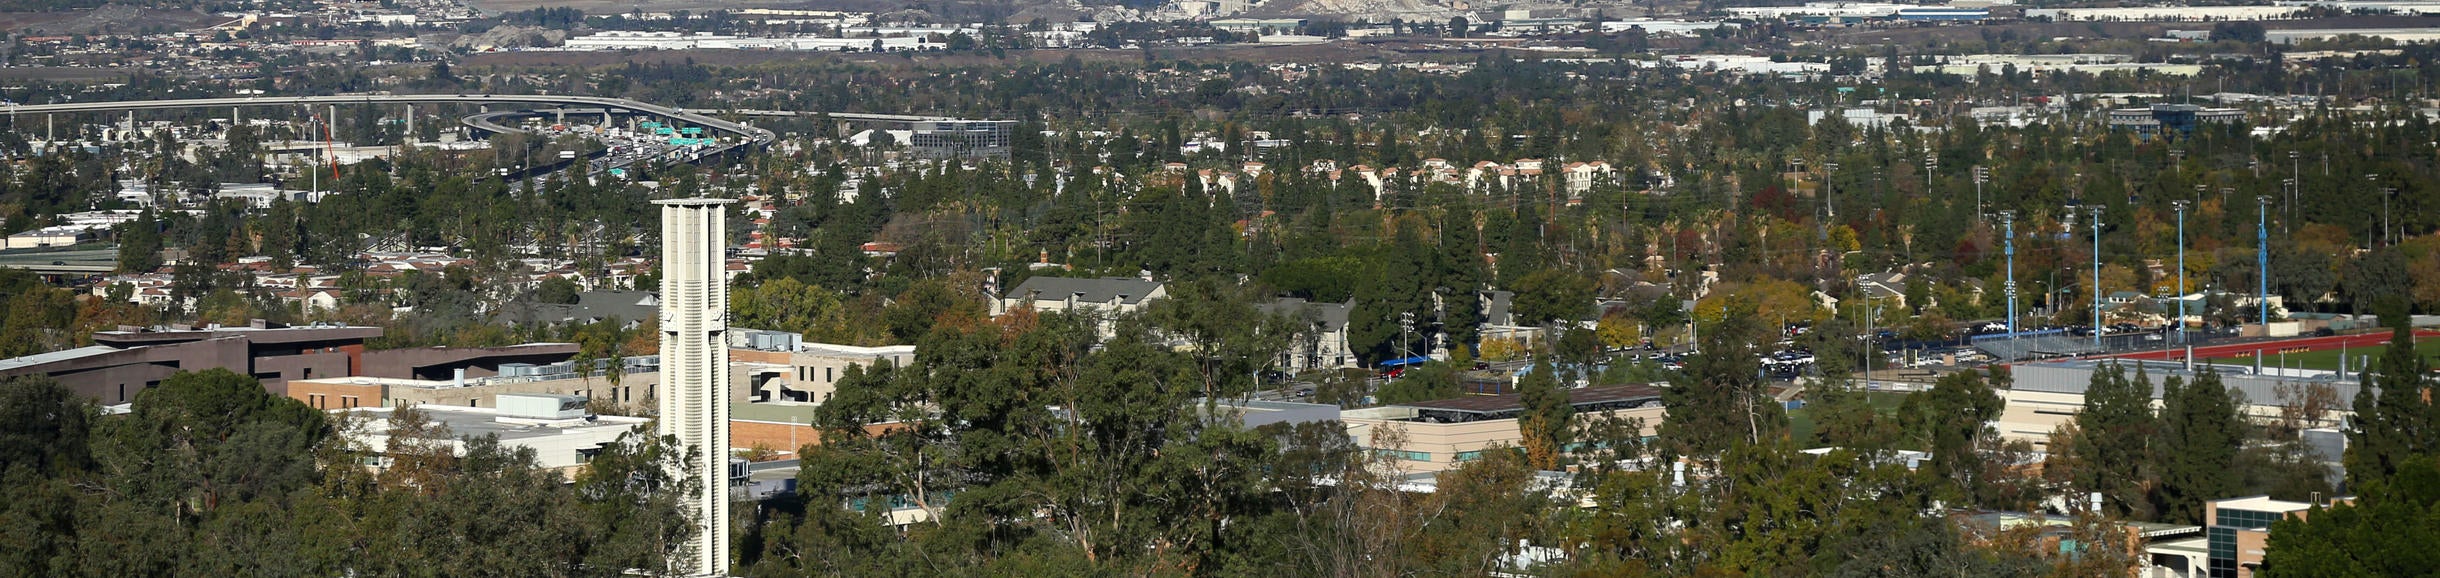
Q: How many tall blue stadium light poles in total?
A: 4